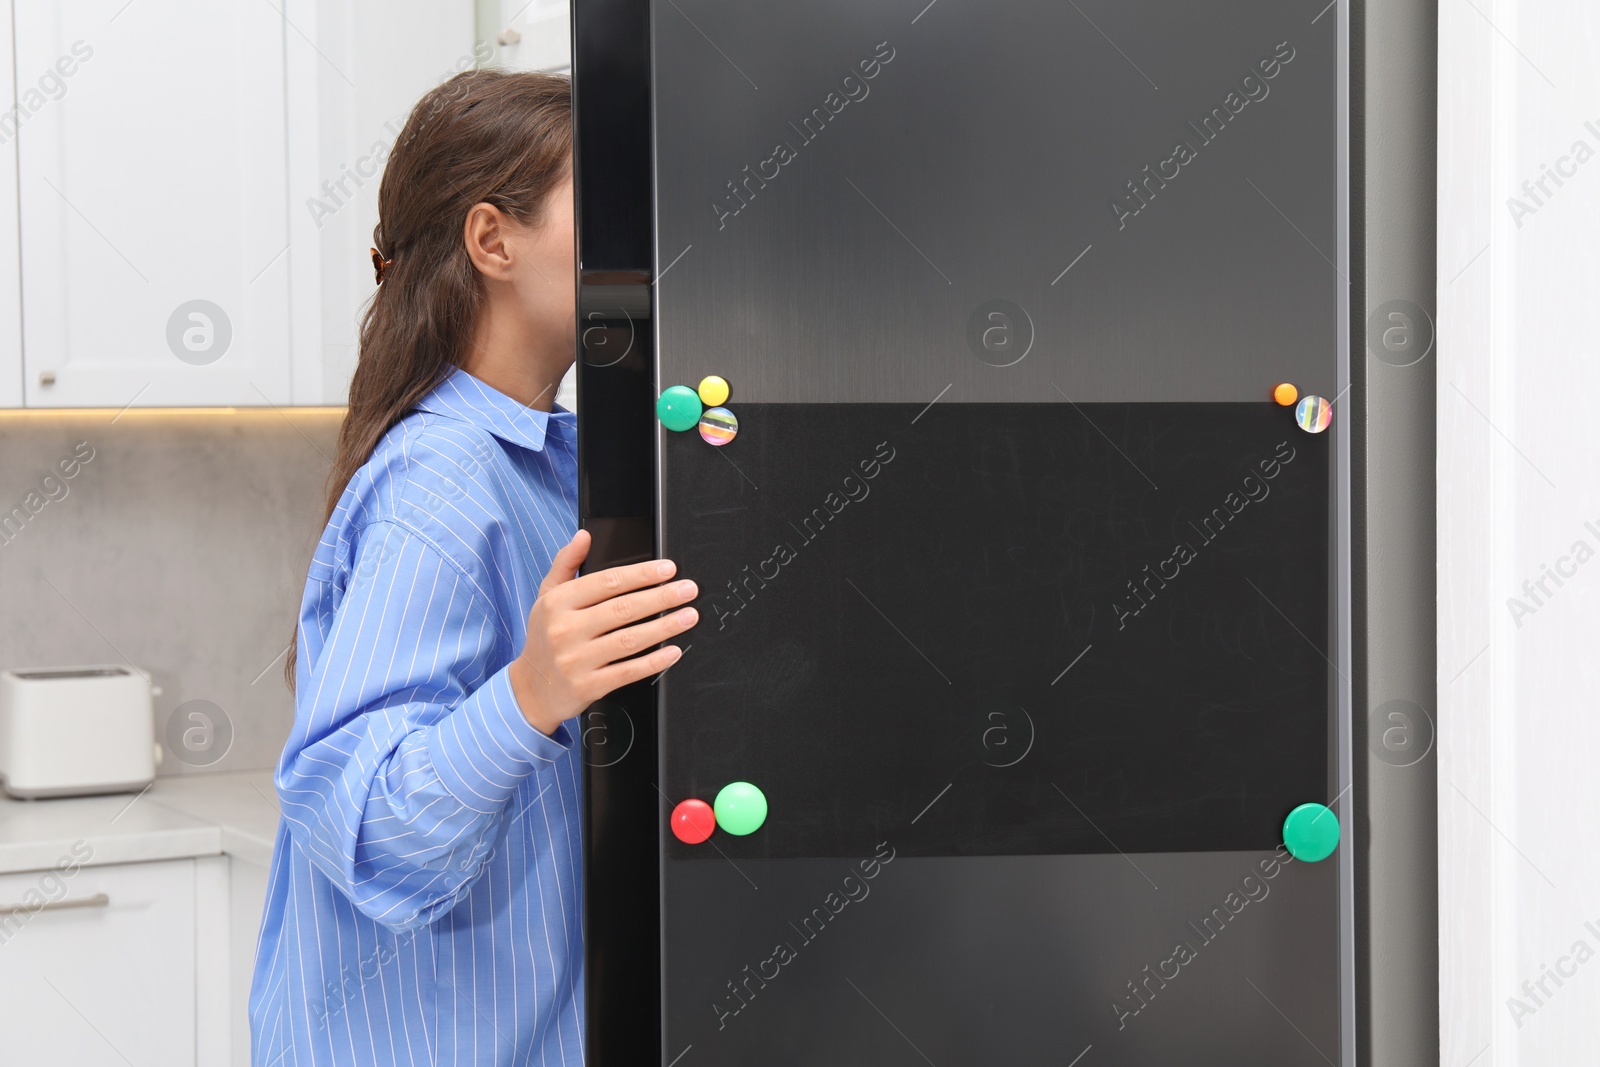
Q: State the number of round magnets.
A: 8